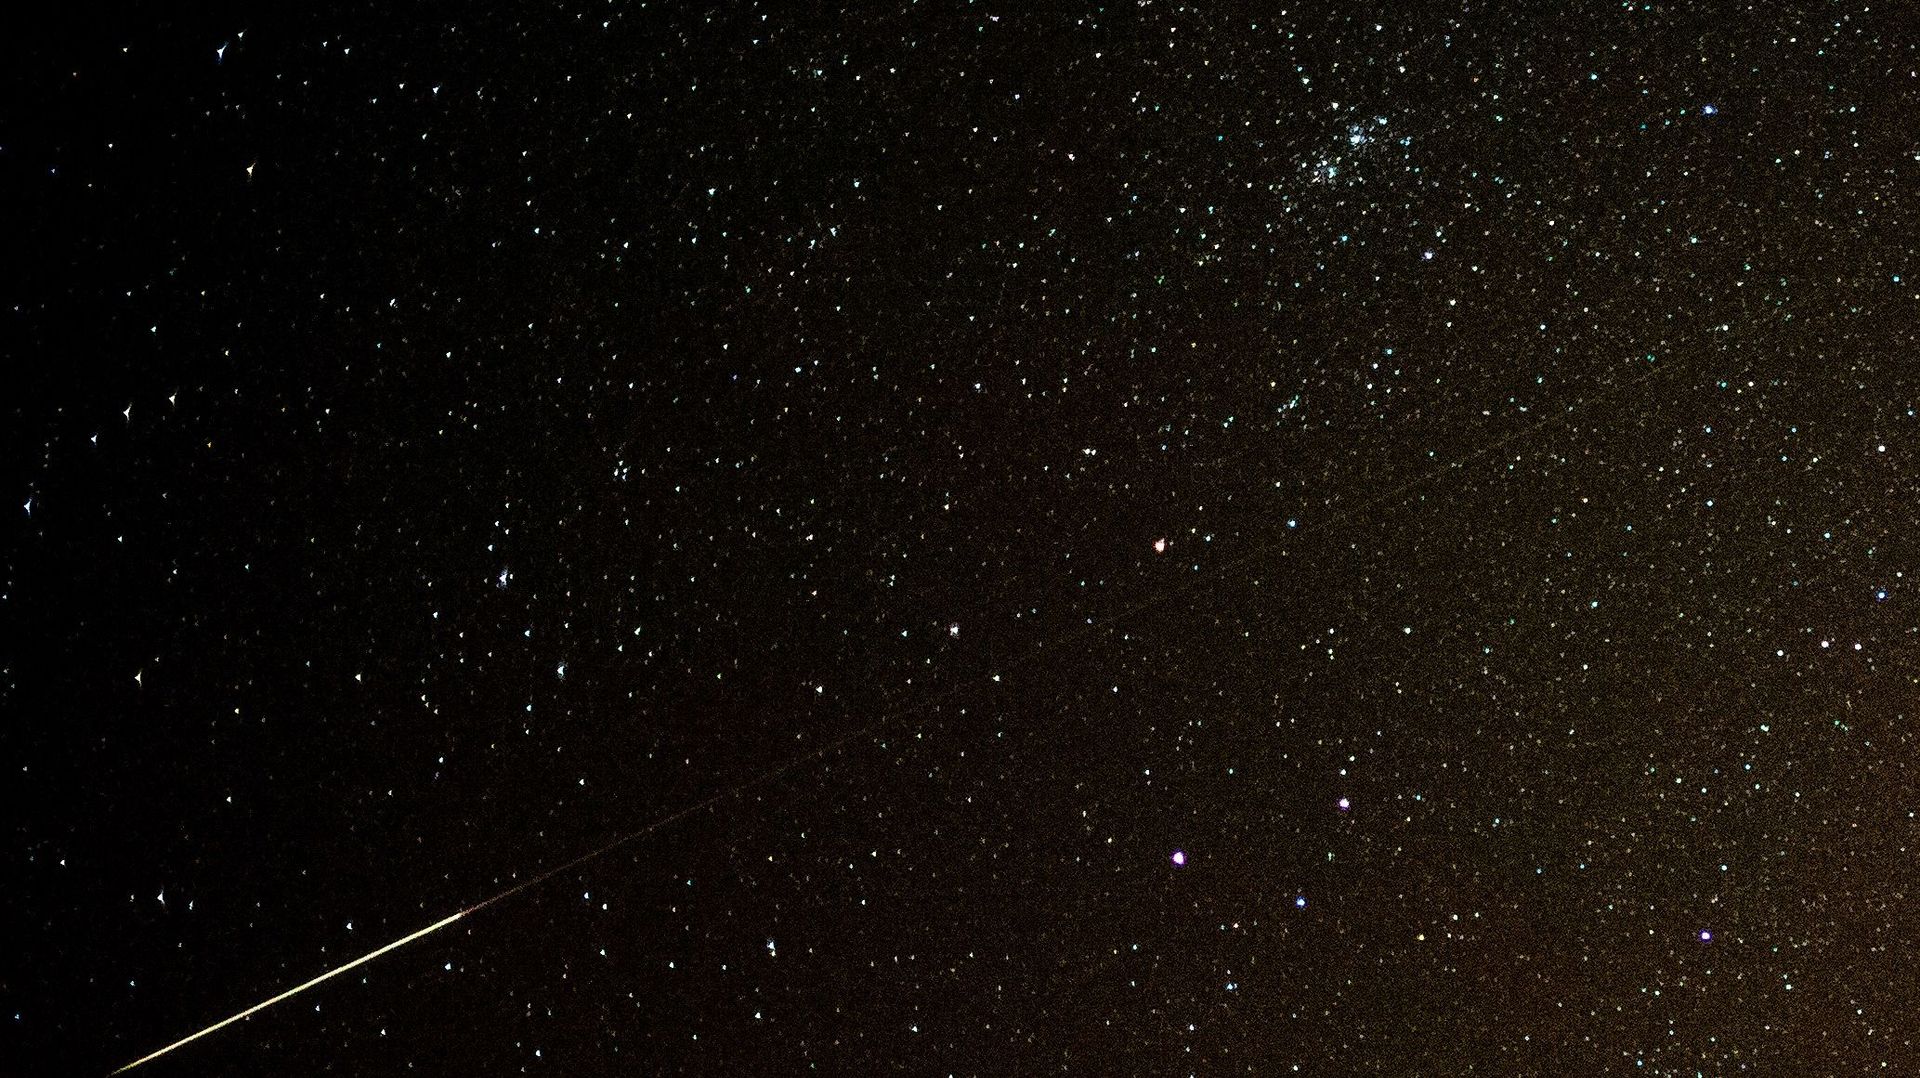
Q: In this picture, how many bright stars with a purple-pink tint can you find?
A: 3